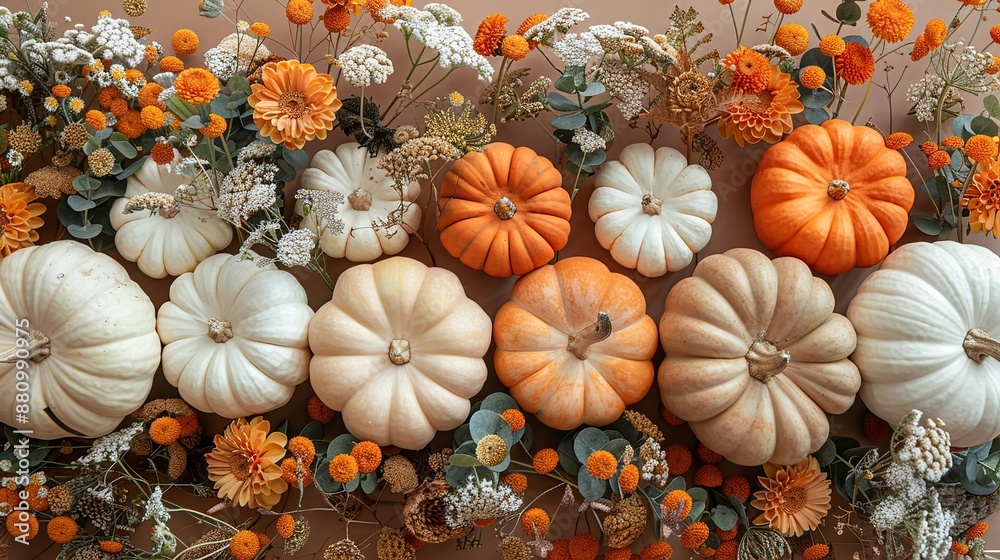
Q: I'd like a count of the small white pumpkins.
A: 3